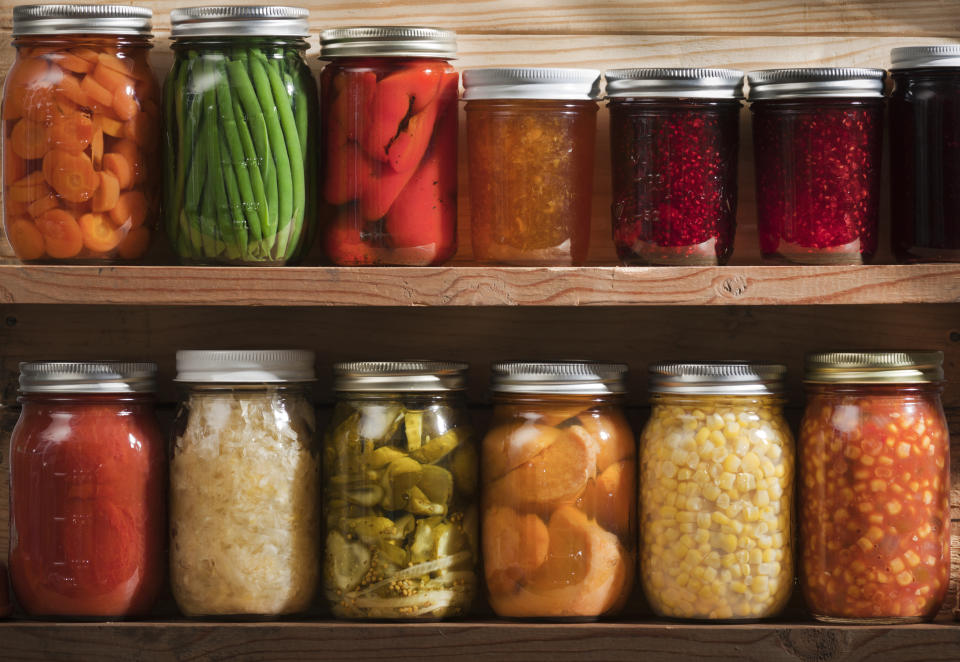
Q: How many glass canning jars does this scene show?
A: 13